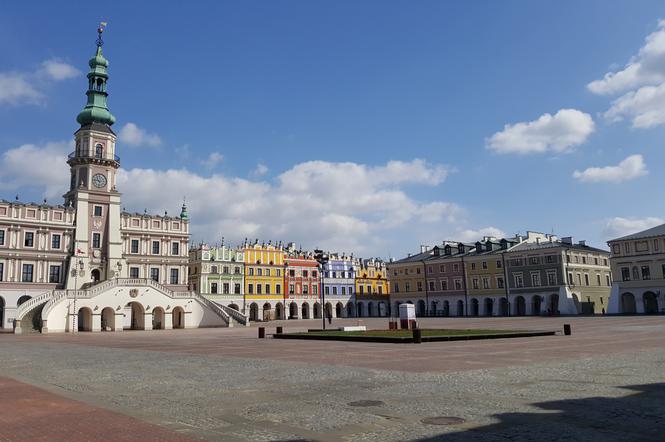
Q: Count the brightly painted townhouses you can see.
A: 5